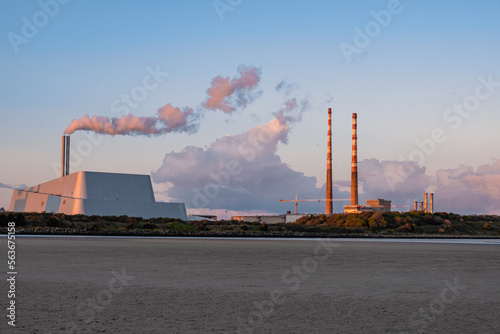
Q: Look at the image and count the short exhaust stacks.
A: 4